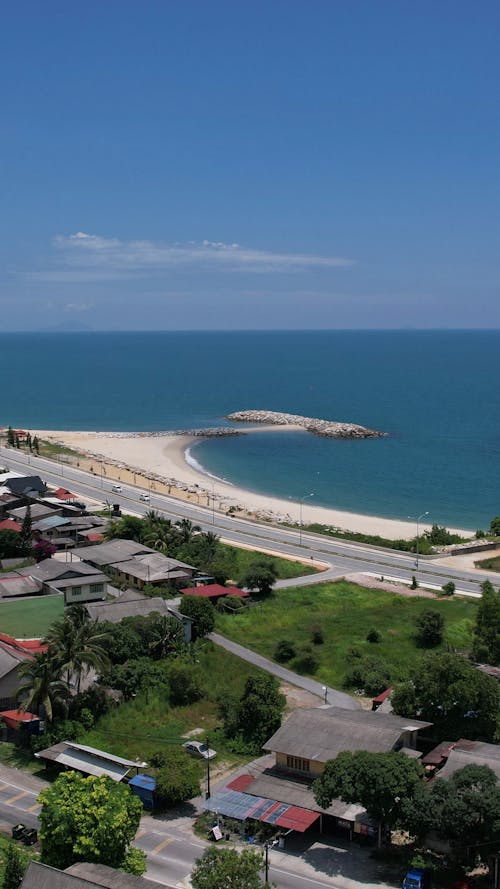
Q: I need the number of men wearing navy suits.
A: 0